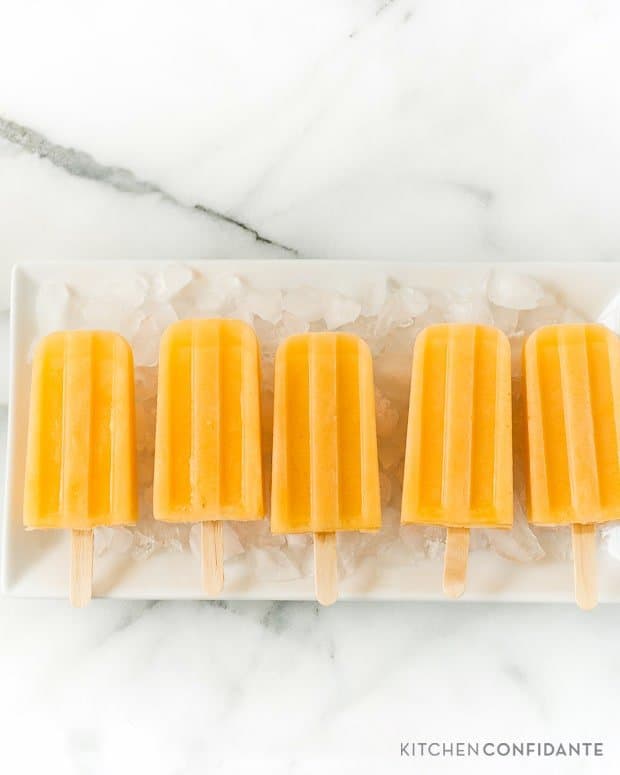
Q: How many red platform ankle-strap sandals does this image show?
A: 0